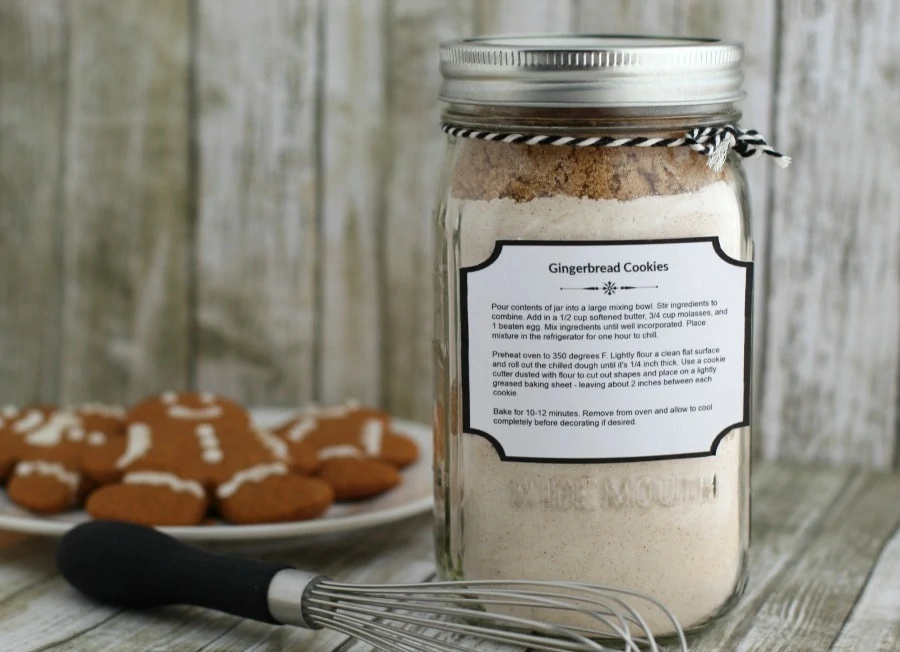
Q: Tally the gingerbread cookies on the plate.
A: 3